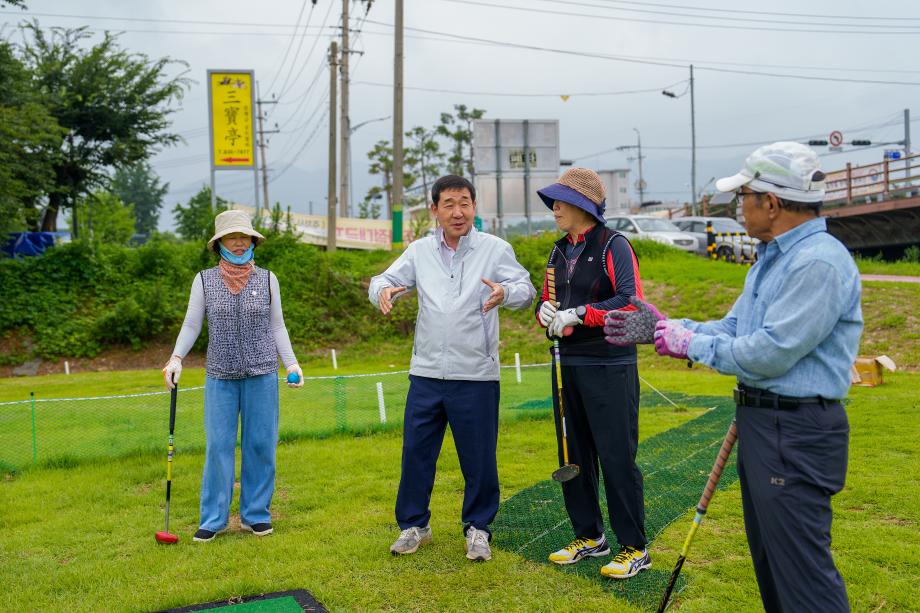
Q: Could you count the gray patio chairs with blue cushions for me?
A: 0